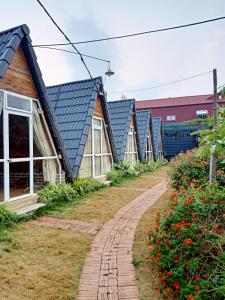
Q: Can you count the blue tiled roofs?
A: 5